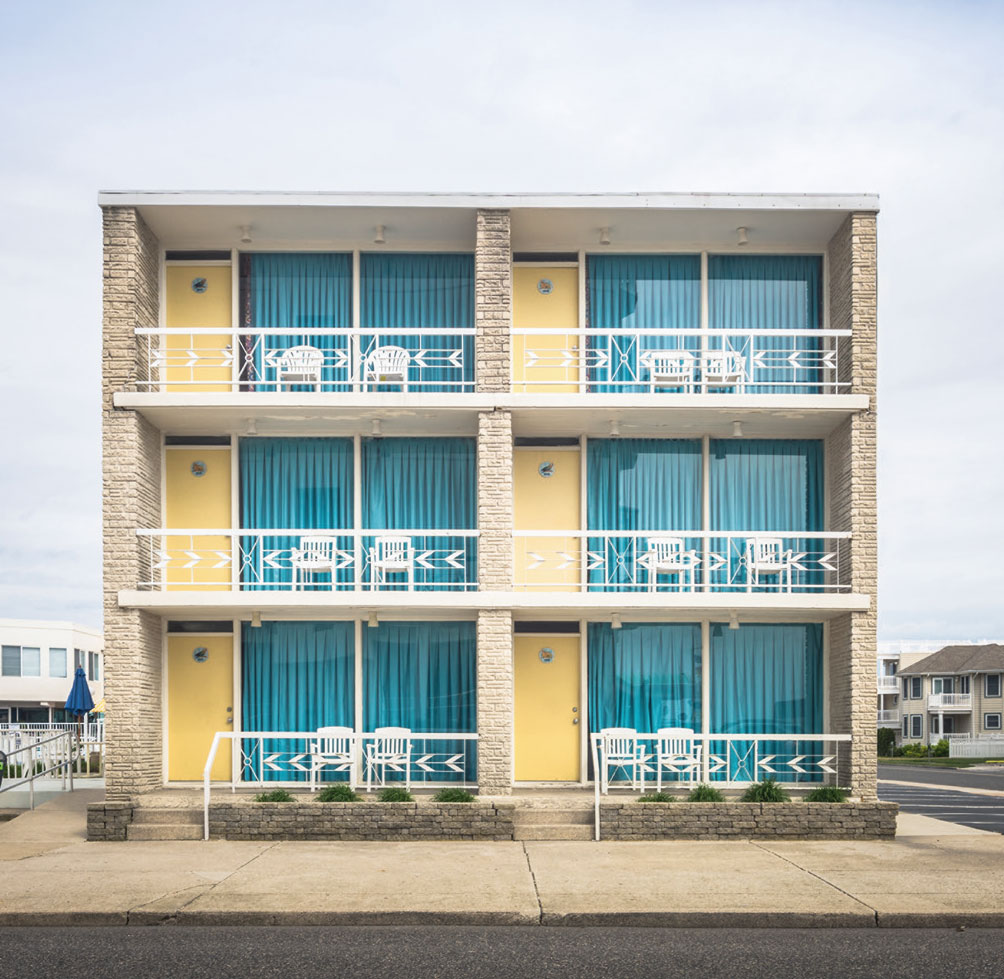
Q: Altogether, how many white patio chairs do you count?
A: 12